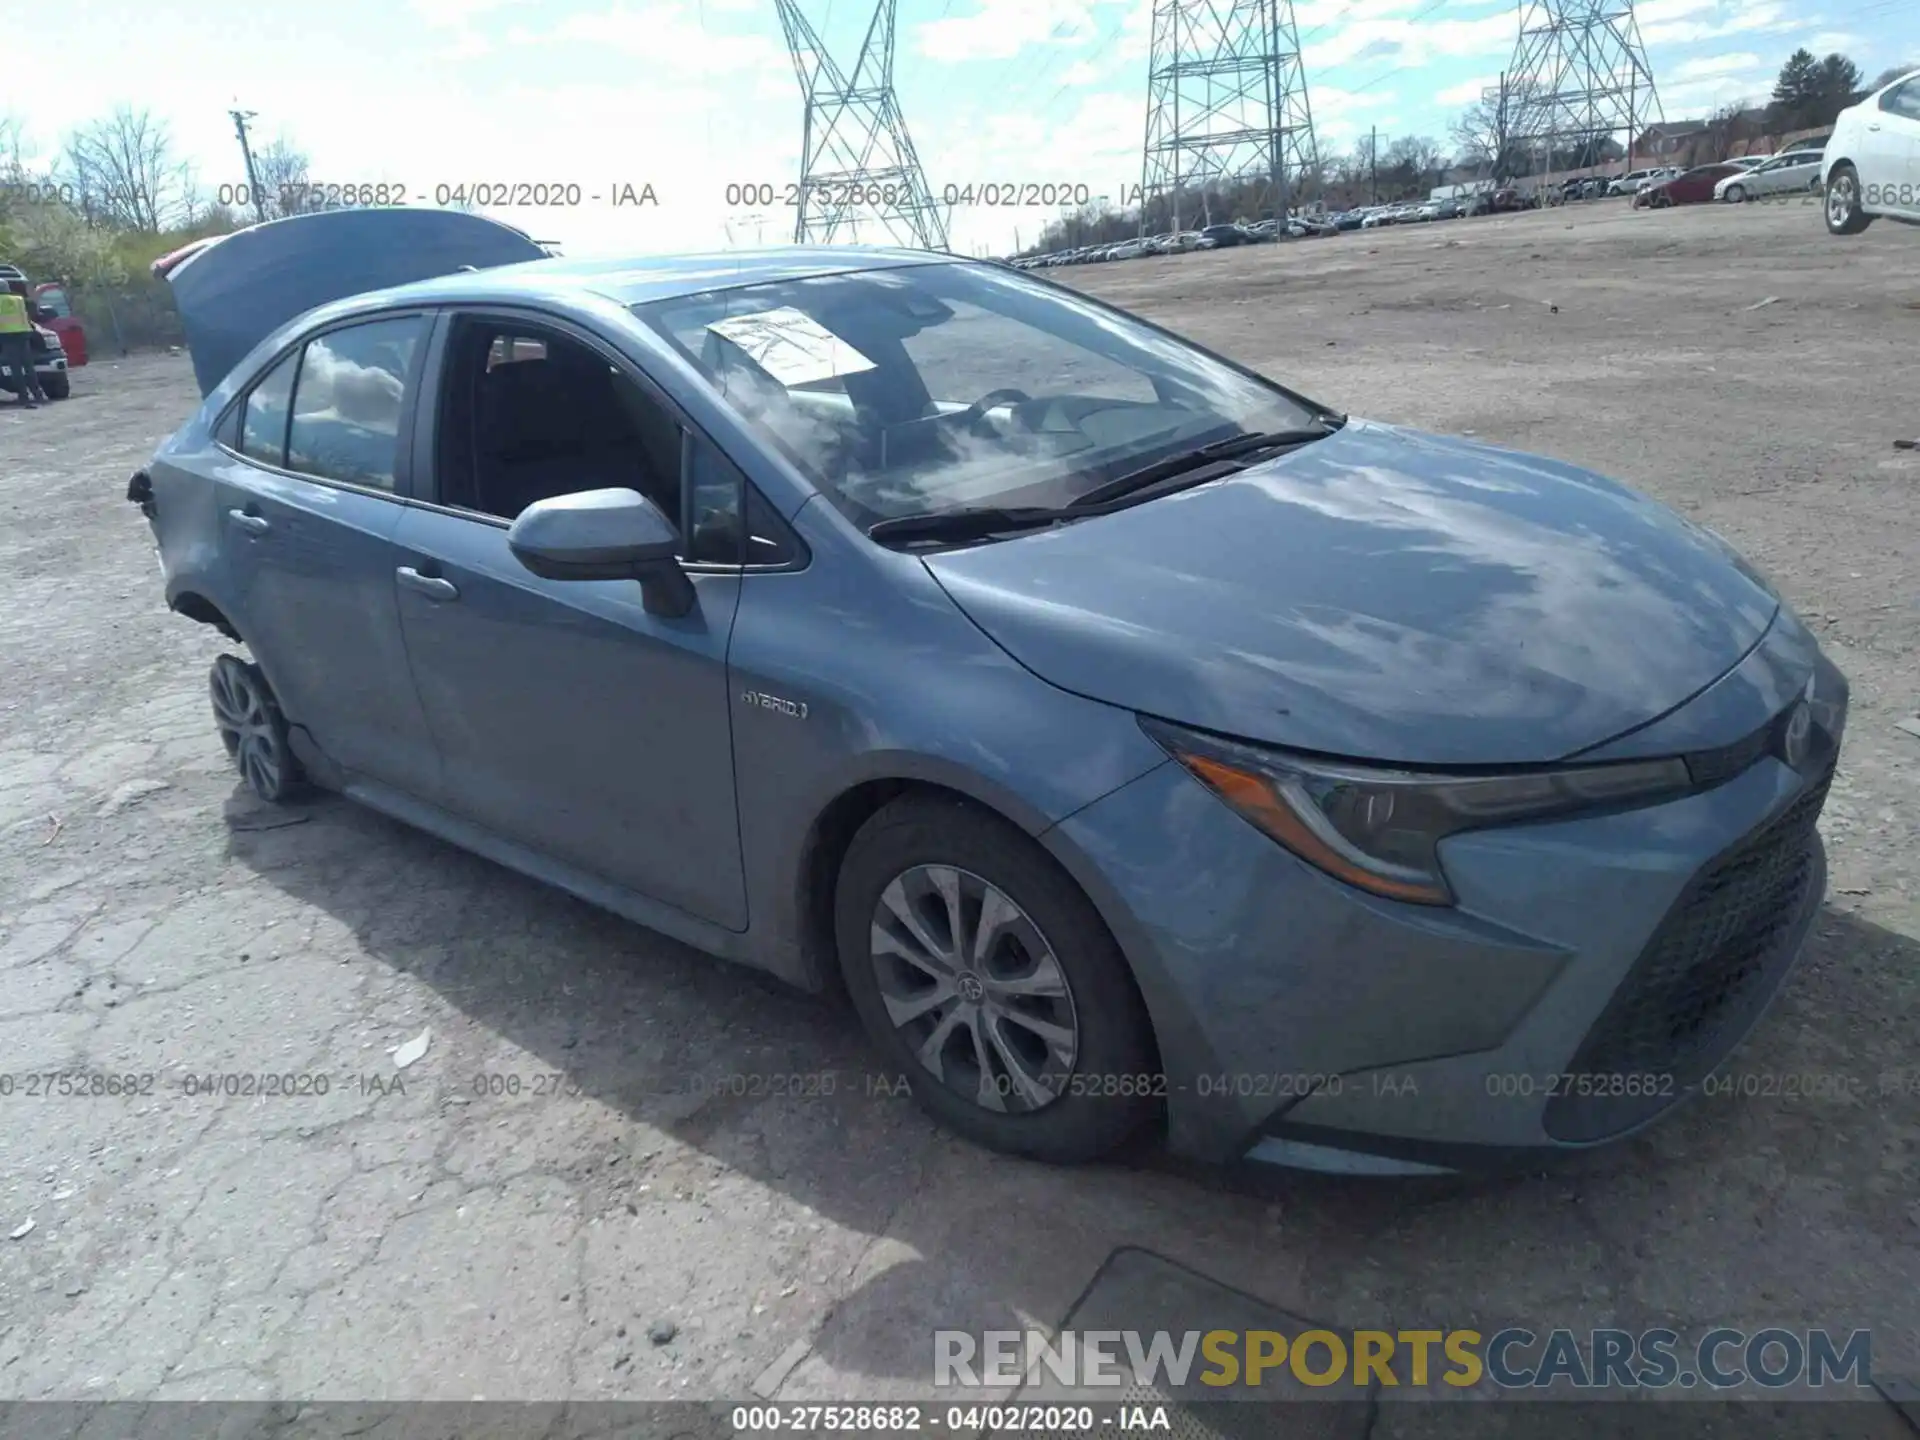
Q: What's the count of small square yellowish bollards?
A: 0